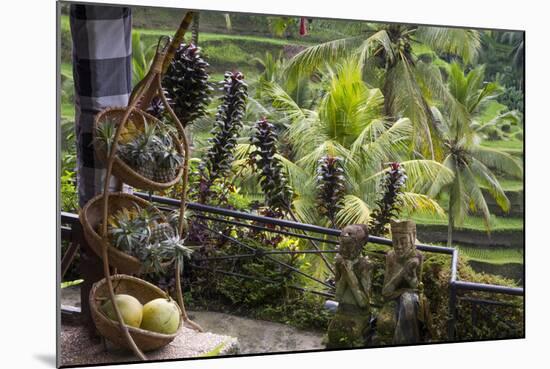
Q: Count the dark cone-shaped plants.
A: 5